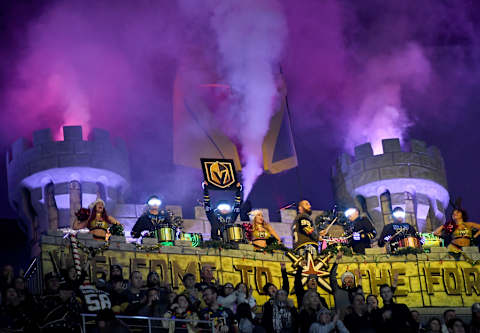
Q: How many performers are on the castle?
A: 8